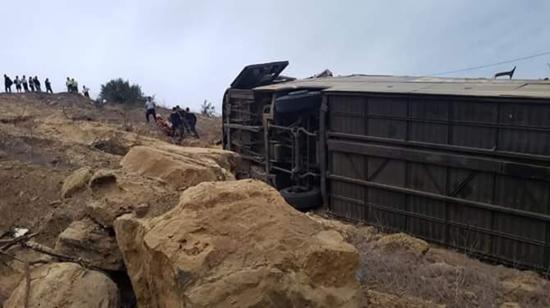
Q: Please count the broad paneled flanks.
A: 1